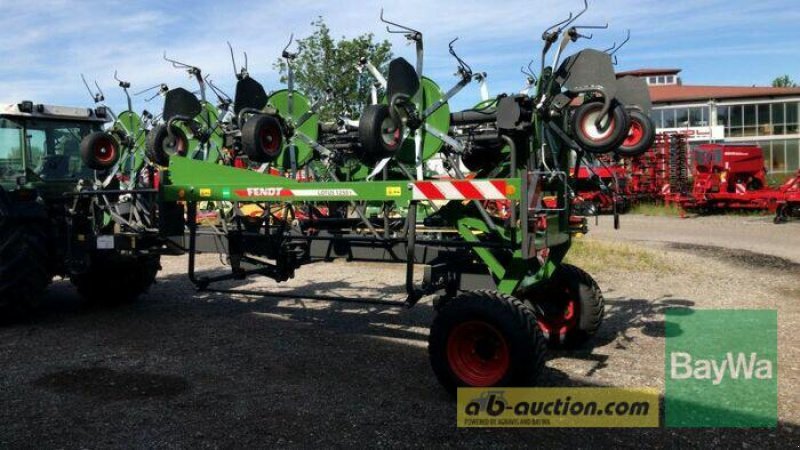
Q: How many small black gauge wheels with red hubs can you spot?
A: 6